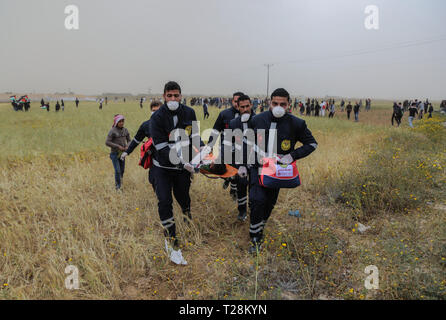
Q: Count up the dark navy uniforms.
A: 5